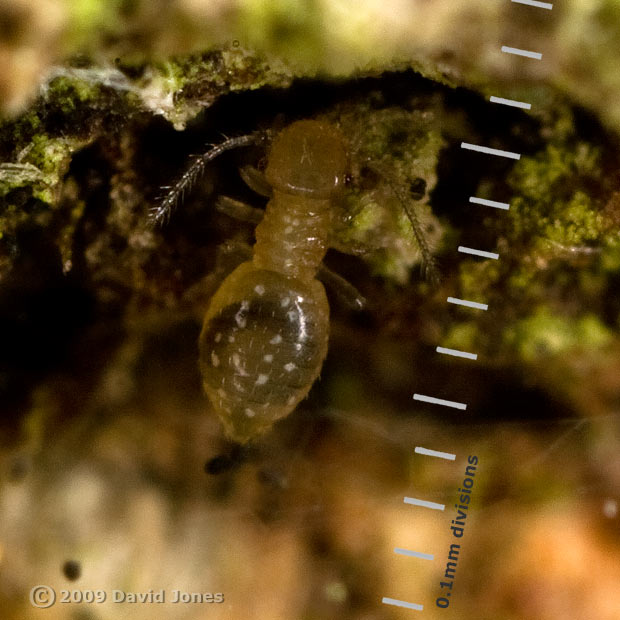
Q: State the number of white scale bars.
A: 13